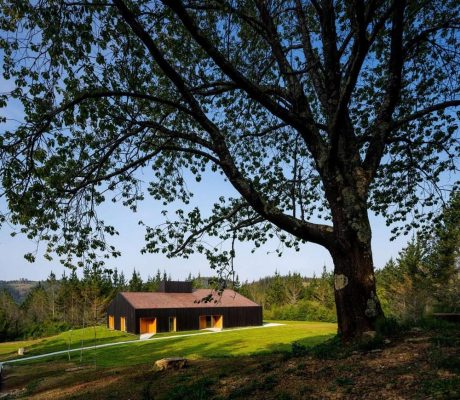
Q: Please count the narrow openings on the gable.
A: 2